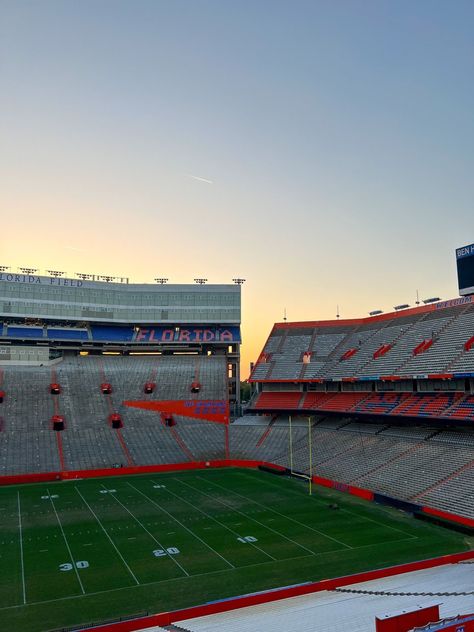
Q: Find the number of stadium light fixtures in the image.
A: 11